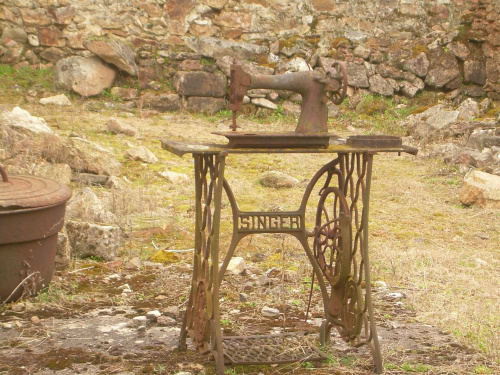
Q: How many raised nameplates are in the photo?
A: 1